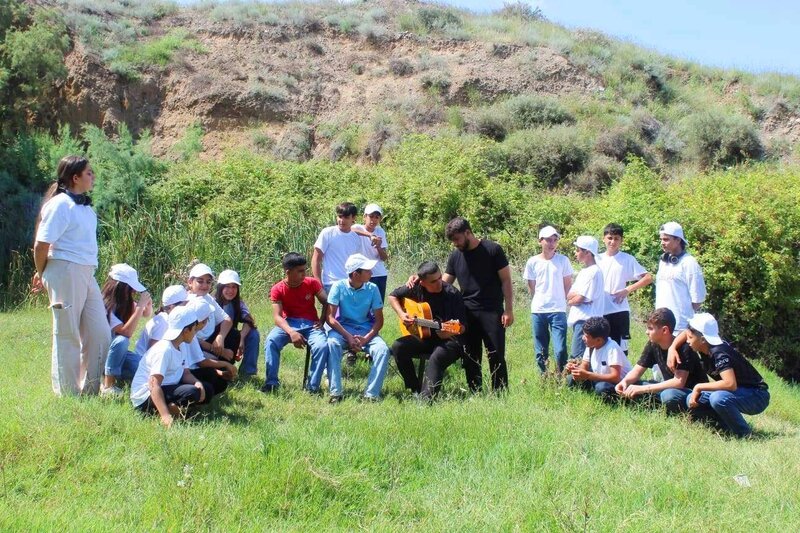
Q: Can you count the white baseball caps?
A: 12